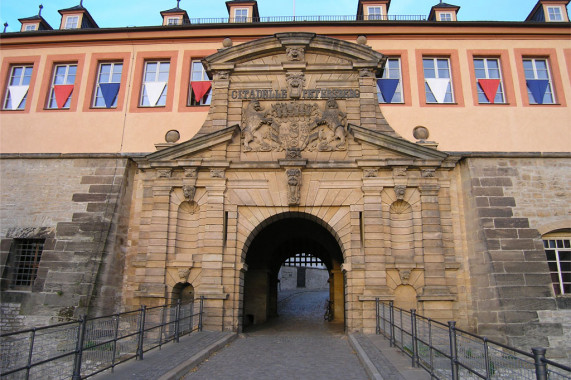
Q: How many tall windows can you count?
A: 9